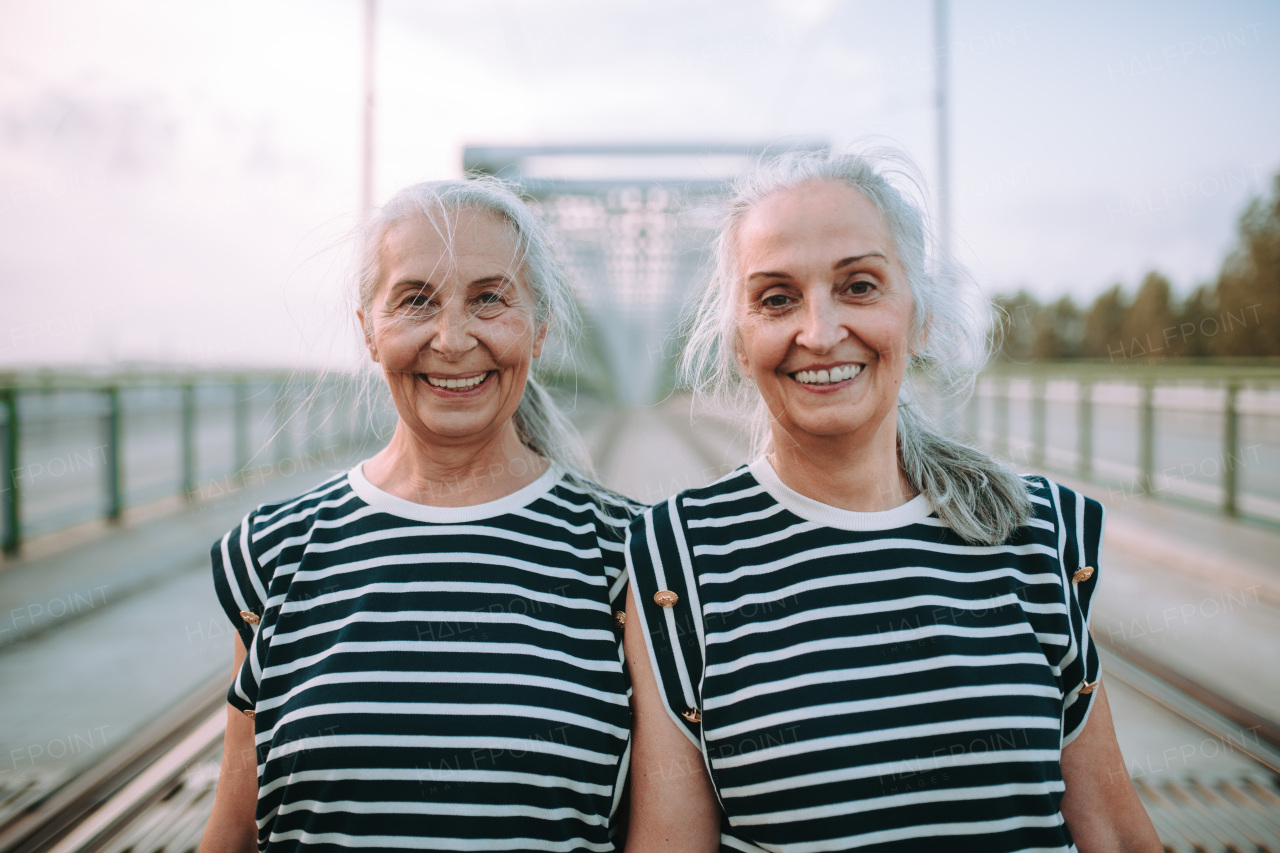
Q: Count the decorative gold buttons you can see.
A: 7